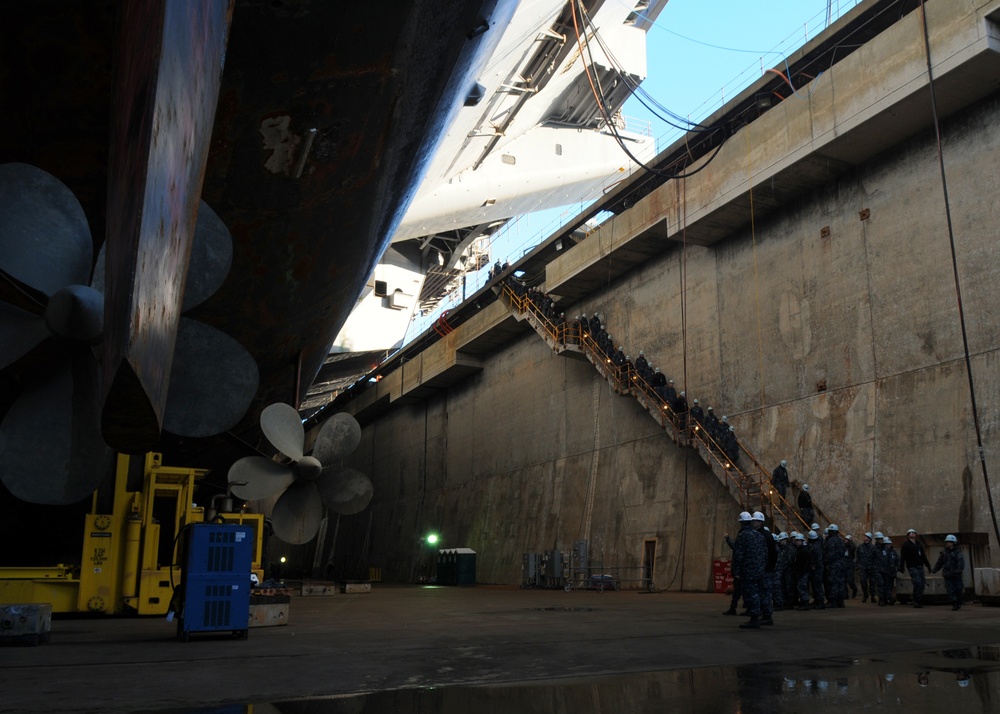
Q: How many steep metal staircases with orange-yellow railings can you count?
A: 1